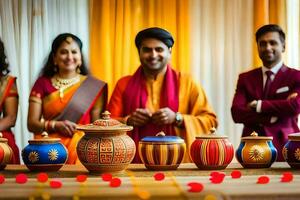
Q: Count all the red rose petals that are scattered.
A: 13